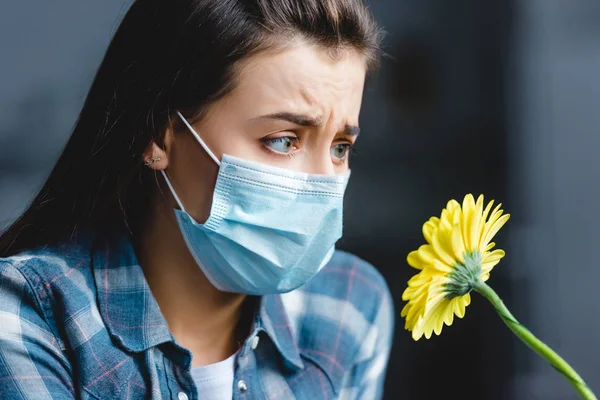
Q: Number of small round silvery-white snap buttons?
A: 3